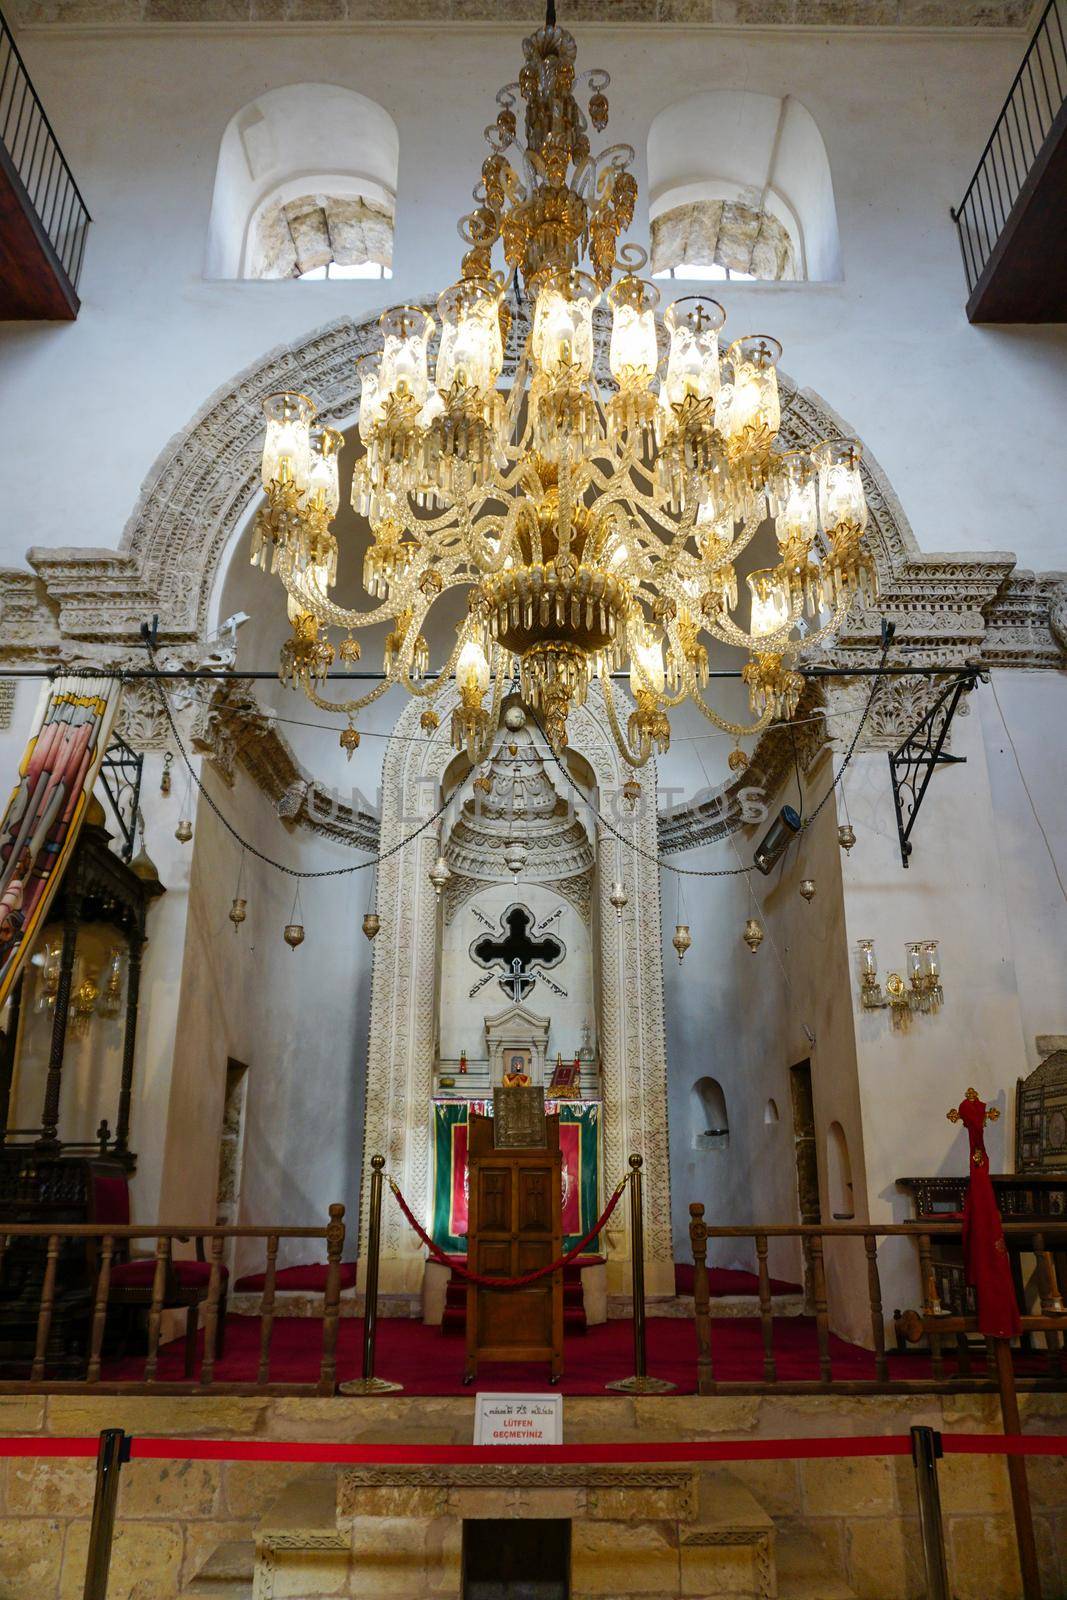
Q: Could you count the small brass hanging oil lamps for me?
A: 11